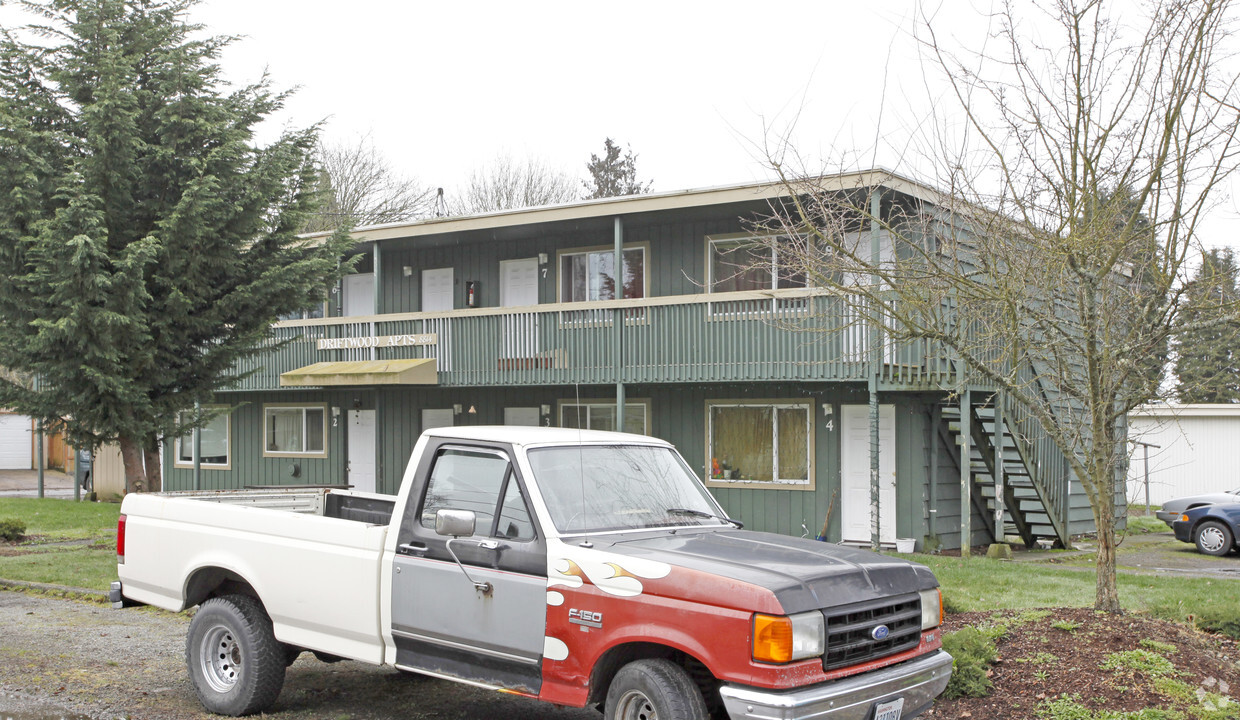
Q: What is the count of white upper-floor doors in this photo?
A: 4